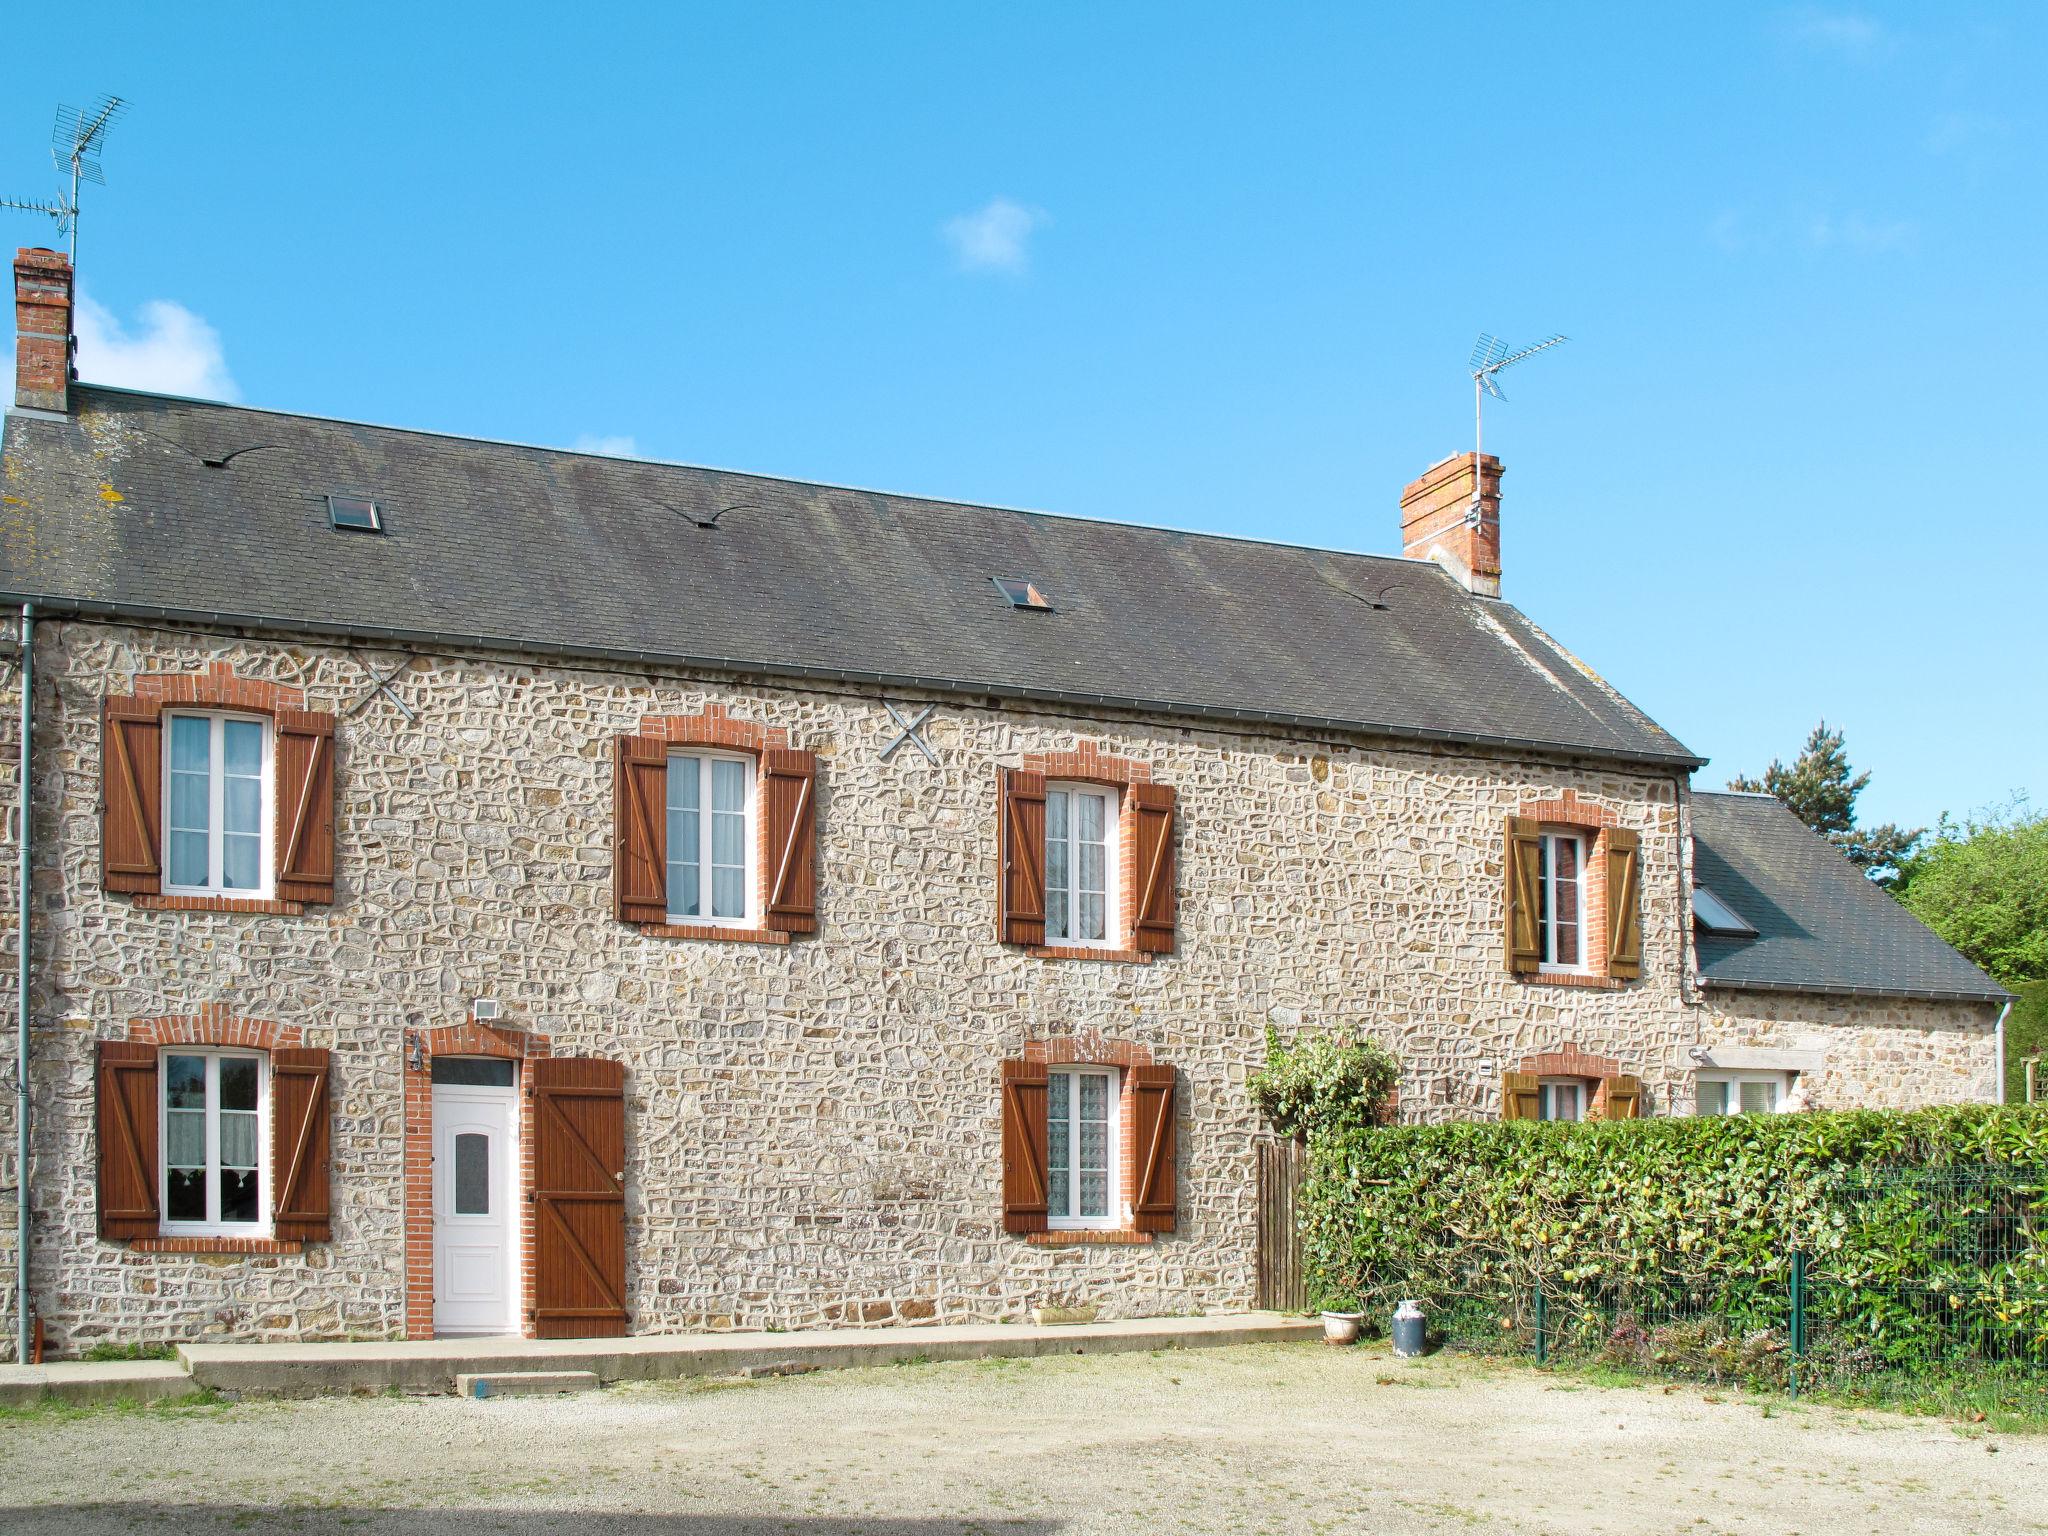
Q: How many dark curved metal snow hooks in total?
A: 3